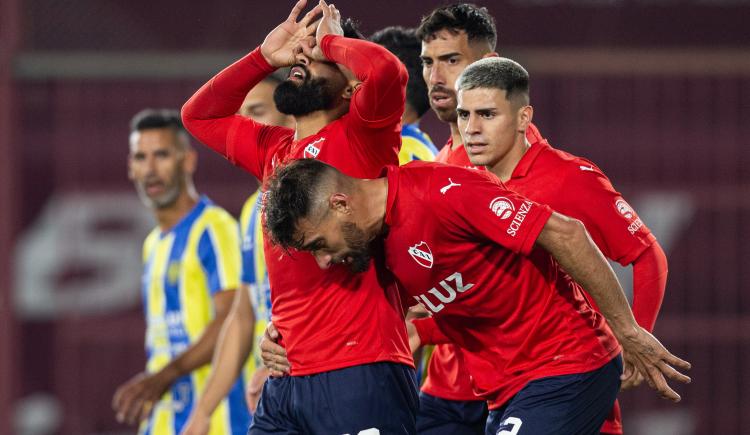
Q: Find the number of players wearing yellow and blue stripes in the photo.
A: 3